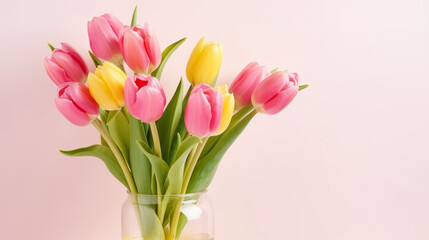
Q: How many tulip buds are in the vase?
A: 11